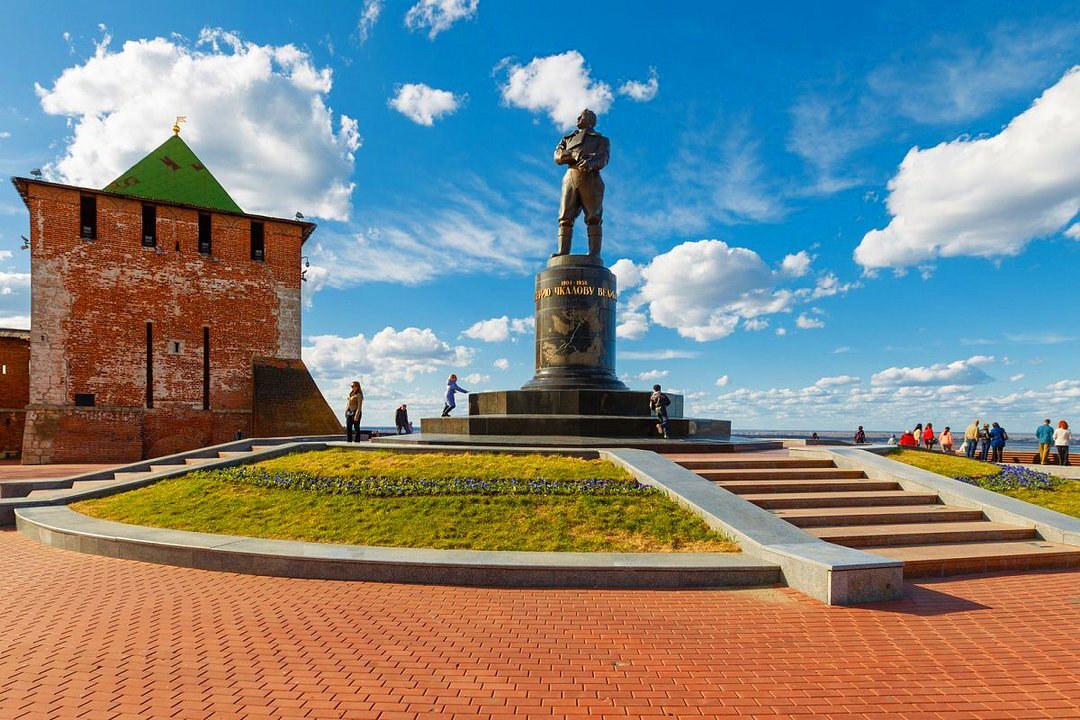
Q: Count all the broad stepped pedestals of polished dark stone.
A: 1